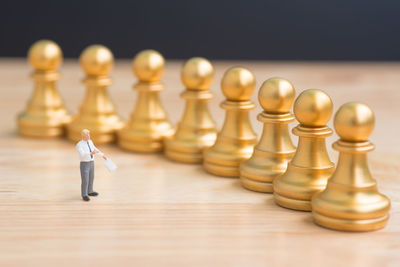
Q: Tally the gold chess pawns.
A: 8